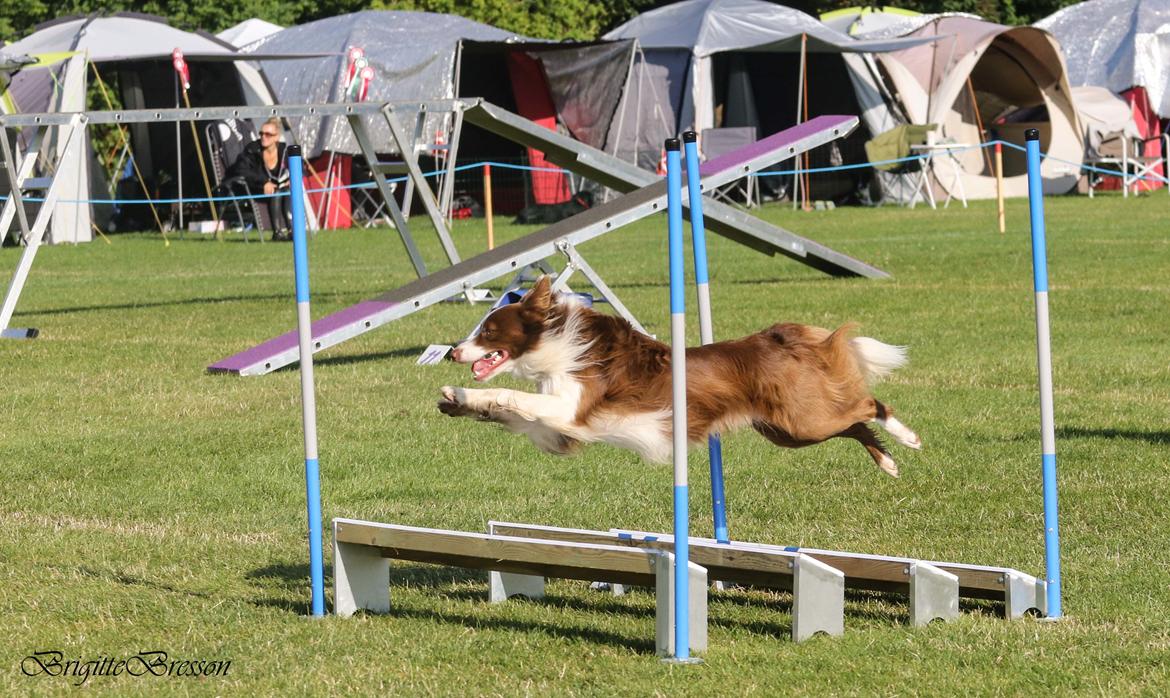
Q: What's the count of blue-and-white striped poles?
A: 4